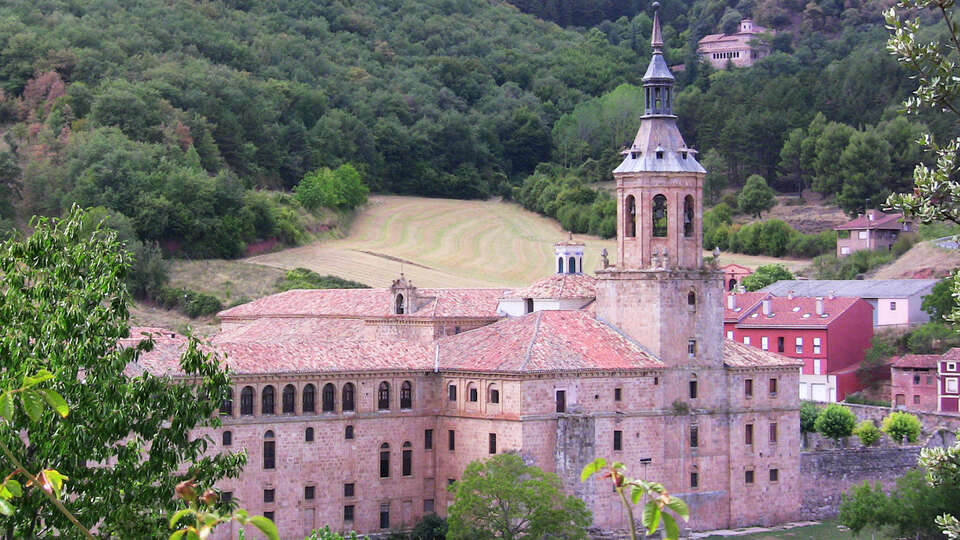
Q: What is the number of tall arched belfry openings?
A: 3